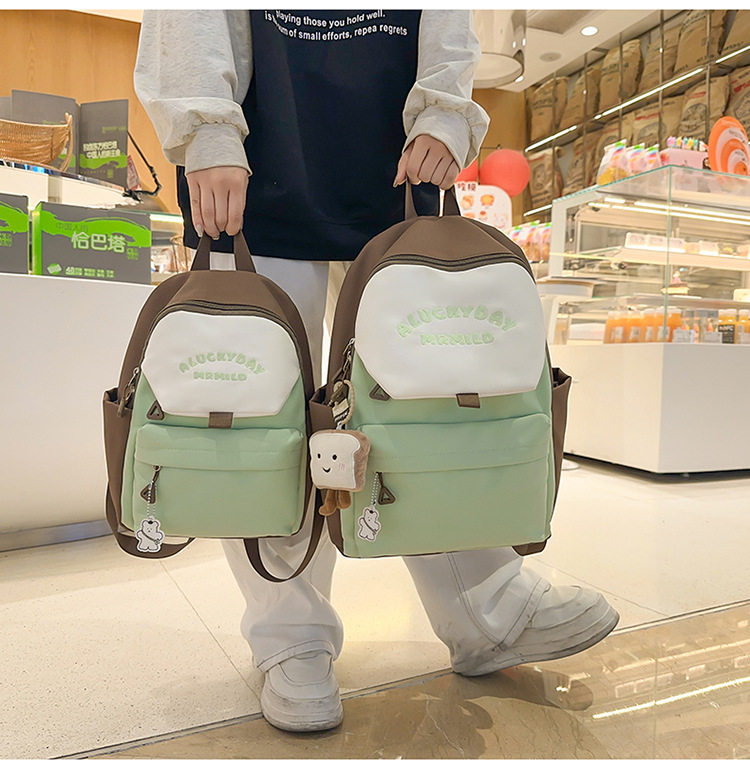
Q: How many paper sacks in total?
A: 12